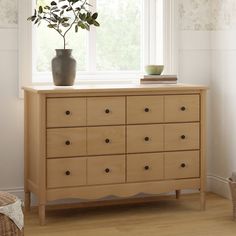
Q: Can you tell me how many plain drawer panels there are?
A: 12